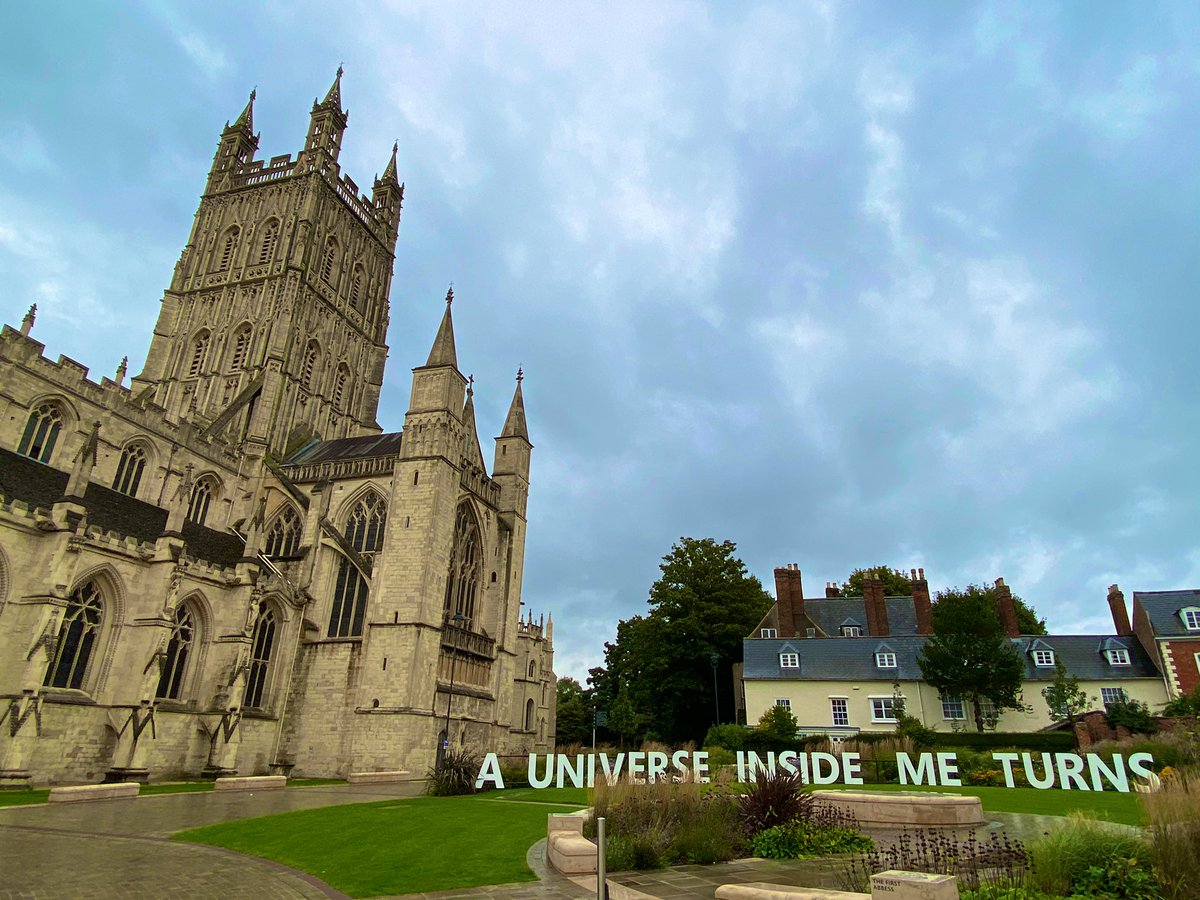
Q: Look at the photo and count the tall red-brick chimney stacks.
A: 5